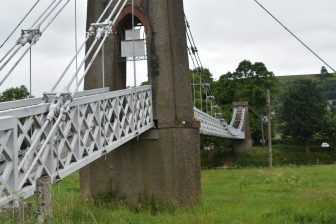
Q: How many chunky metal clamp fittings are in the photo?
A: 3